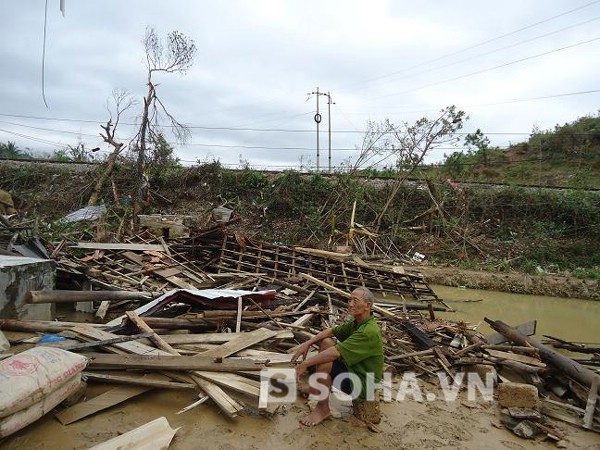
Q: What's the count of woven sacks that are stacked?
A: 2